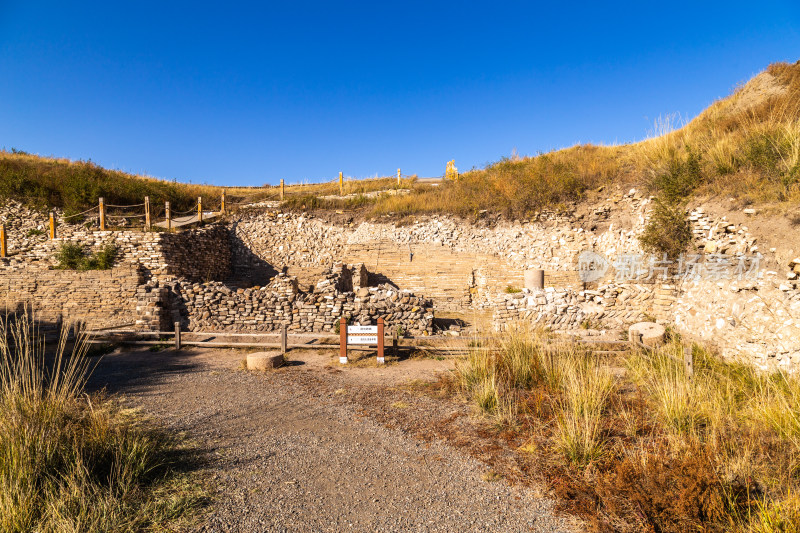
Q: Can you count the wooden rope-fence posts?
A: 10